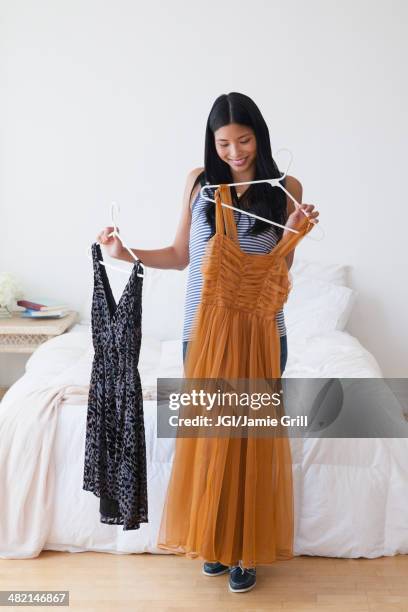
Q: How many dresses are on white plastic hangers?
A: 2